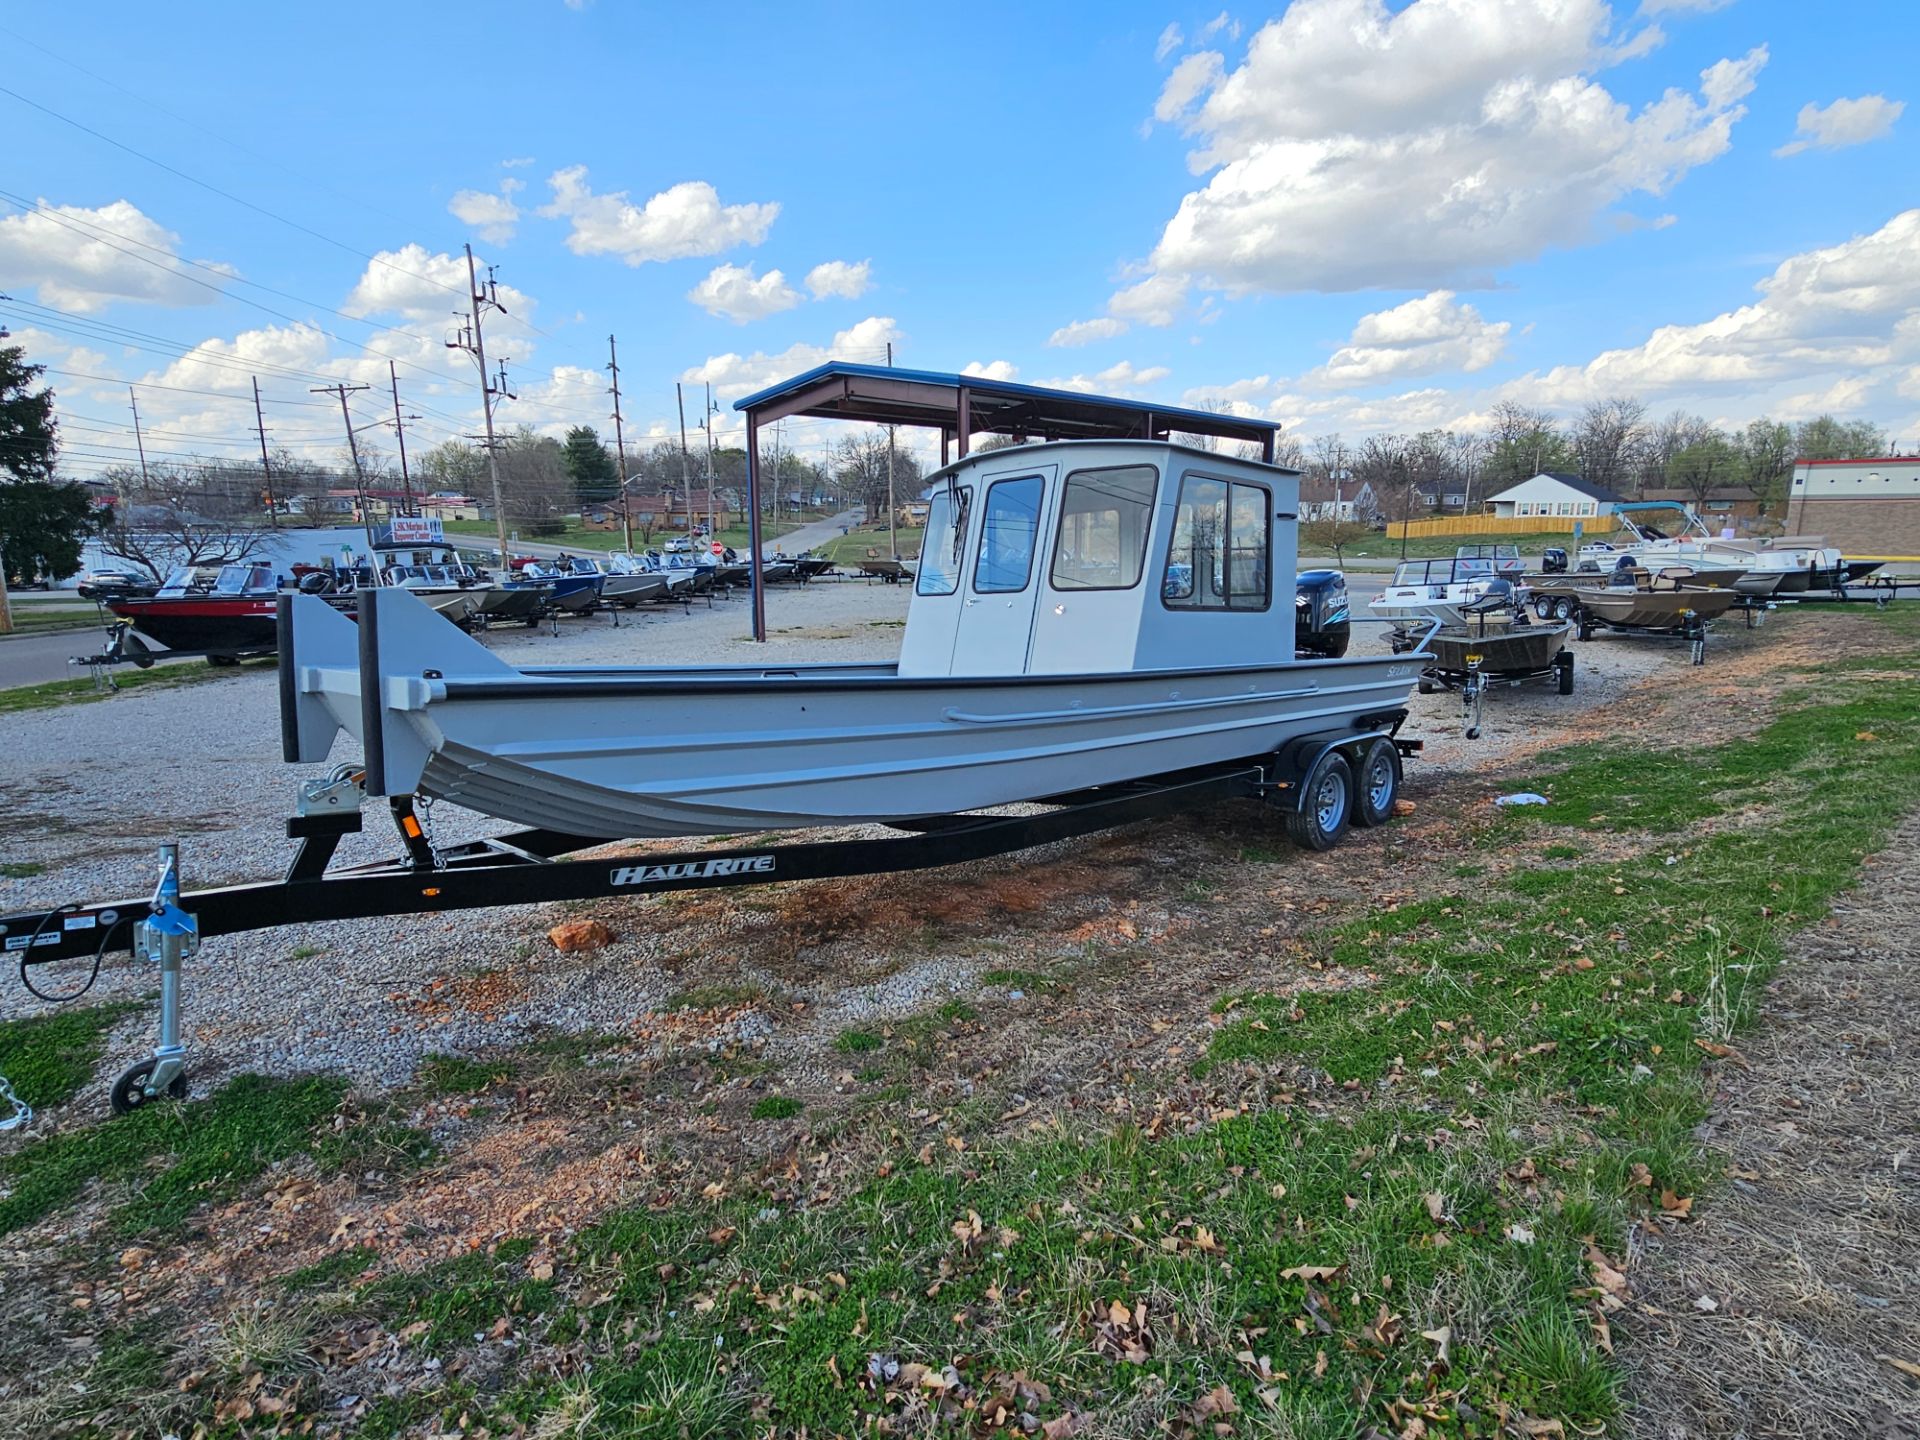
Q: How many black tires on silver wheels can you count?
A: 4